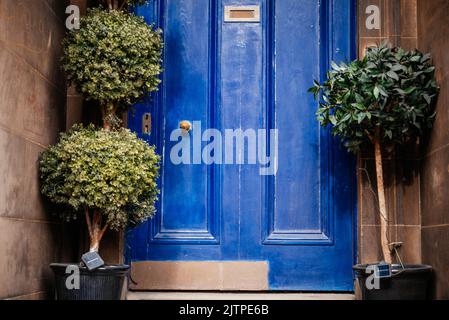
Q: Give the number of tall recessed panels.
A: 2